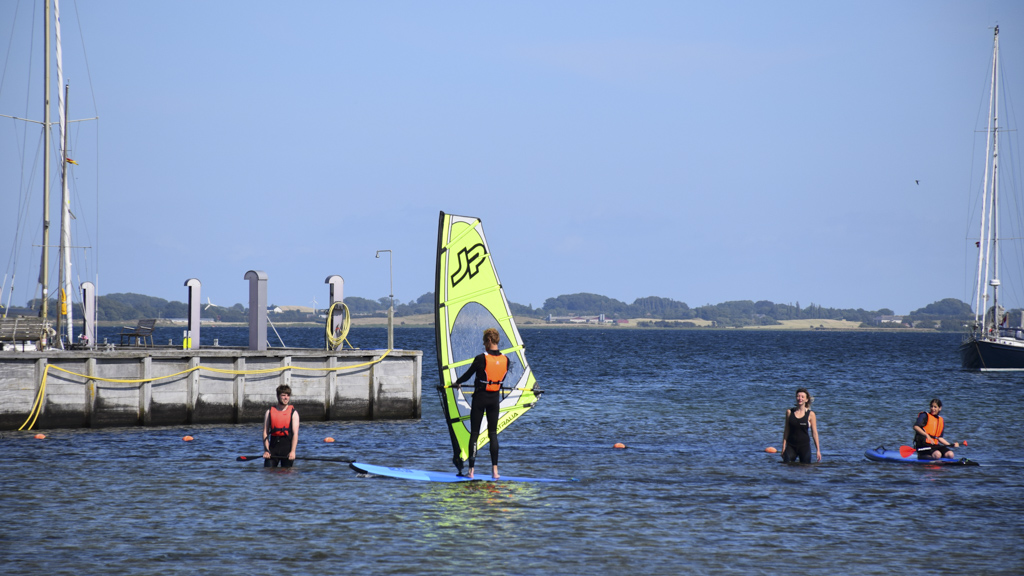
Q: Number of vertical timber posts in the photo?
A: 9